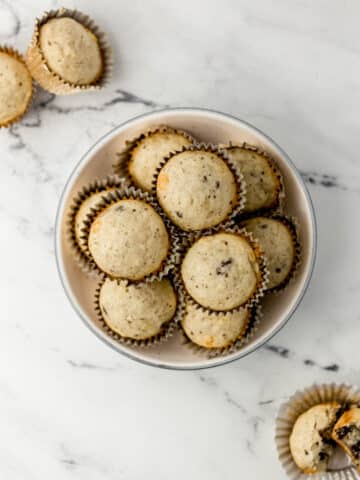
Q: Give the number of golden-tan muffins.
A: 12